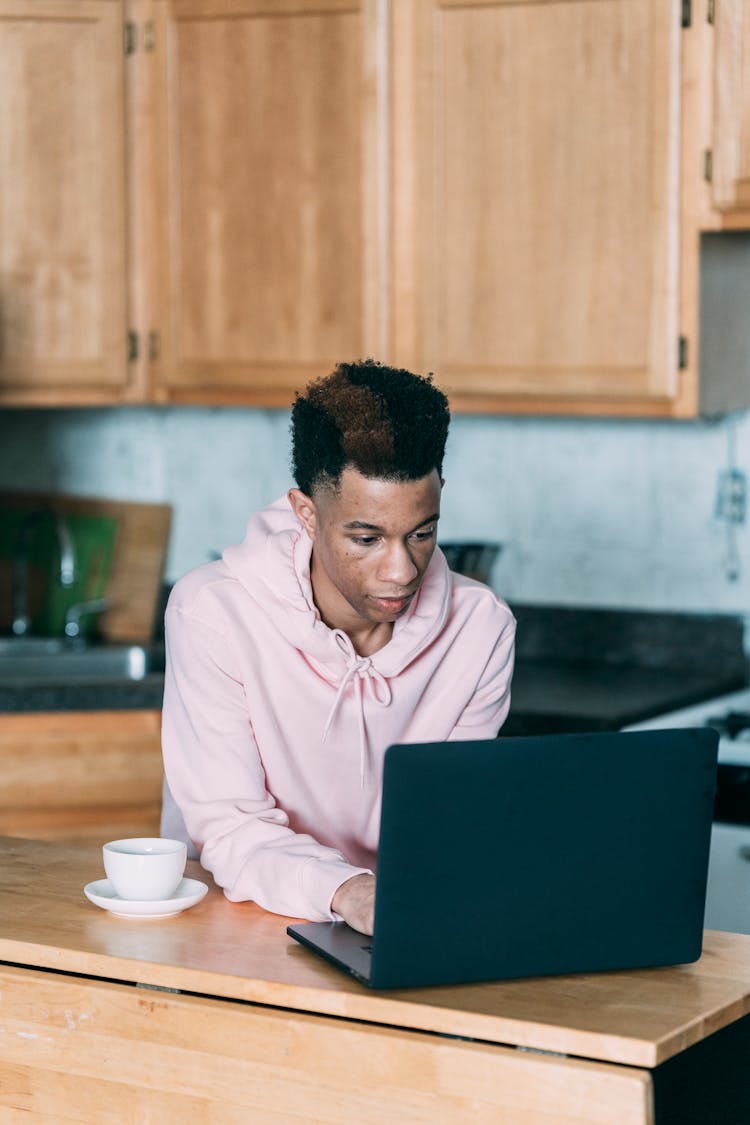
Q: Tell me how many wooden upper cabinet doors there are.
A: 4